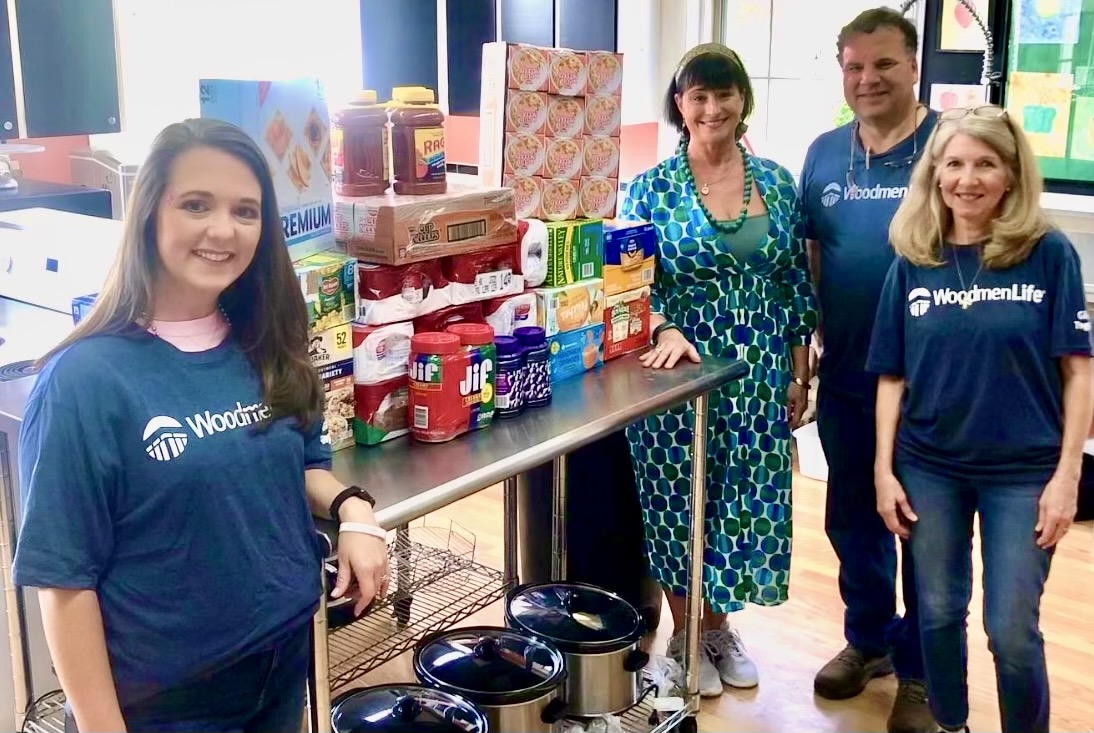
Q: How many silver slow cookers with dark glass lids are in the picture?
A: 3